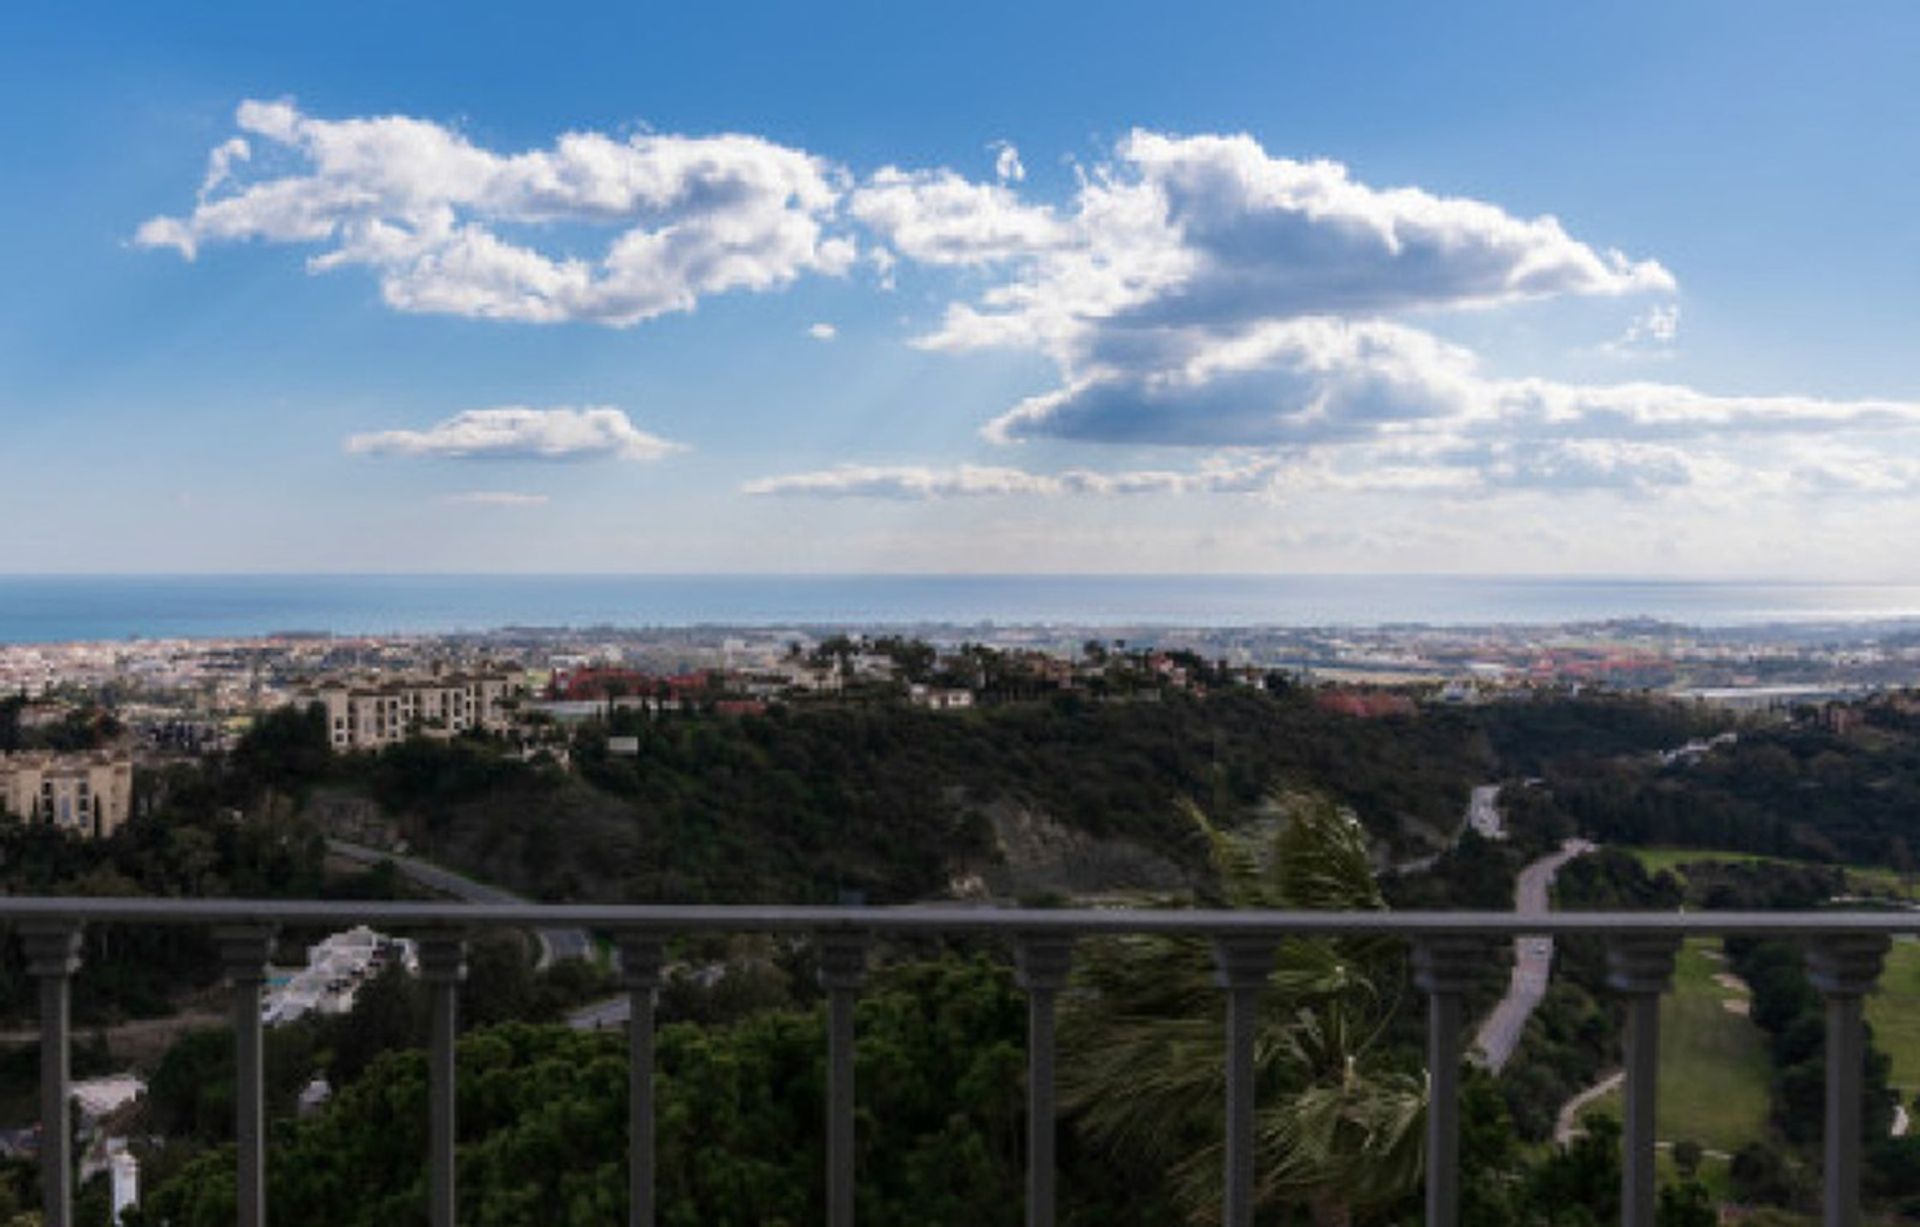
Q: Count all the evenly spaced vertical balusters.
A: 10